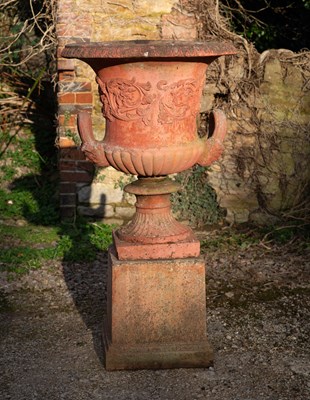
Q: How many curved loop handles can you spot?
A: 2